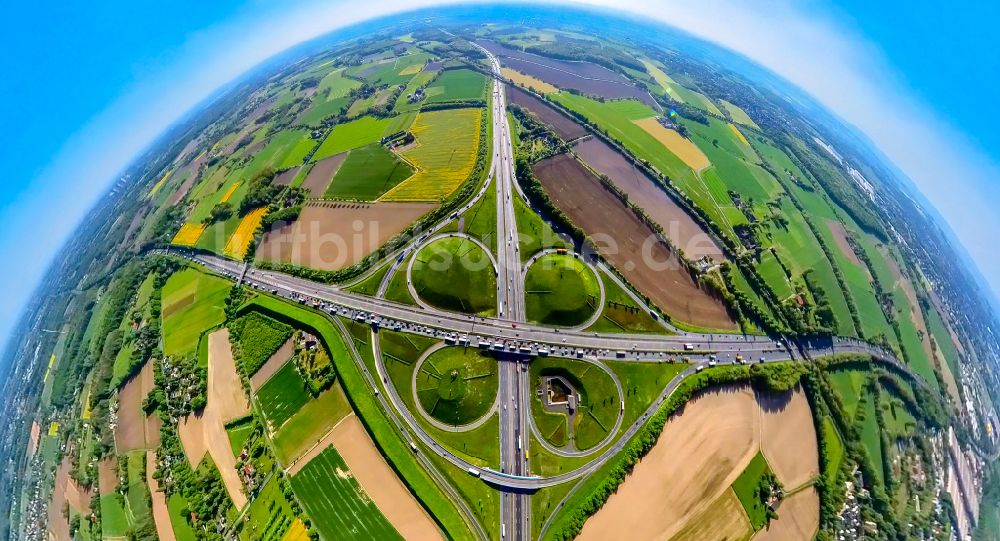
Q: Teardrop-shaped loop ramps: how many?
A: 4